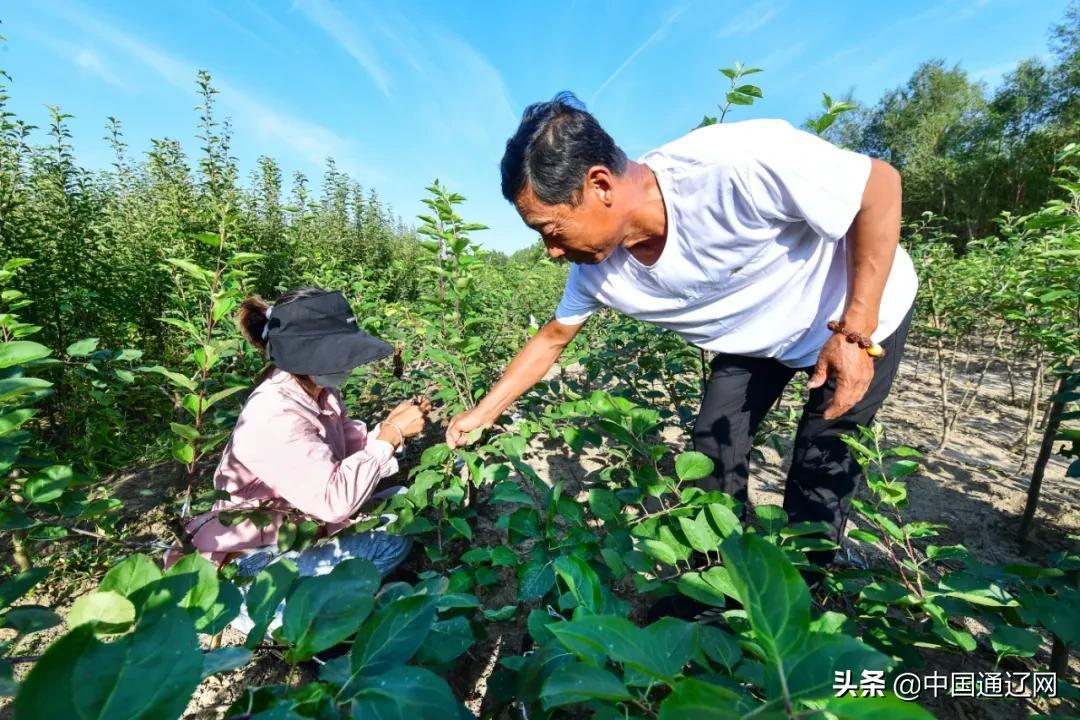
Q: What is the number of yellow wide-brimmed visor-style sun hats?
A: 0